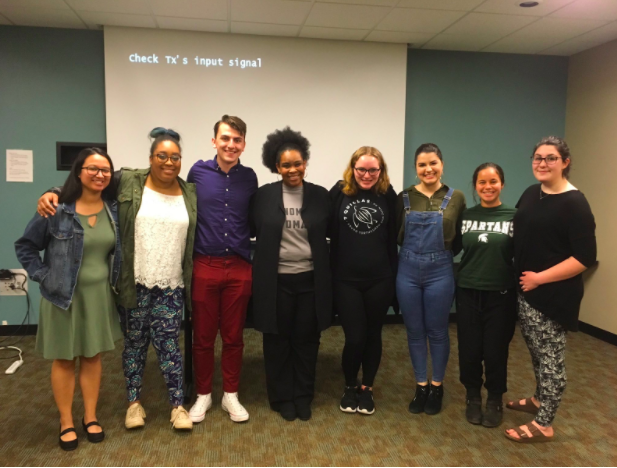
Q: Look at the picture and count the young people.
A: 8